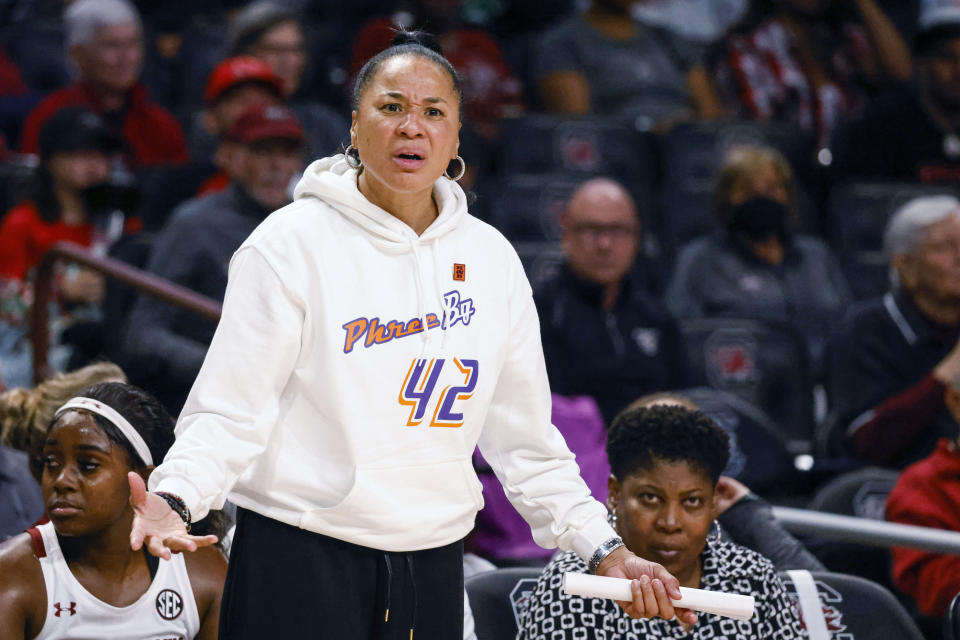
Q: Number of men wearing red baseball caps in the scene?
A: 2